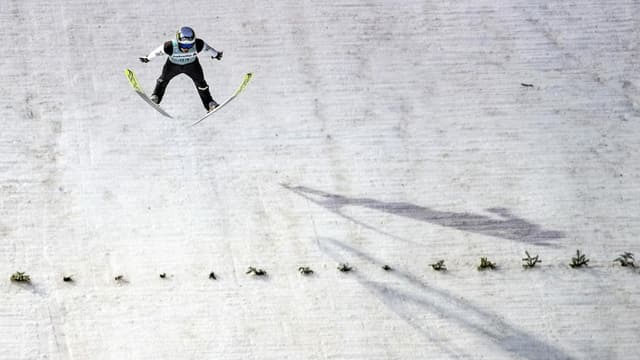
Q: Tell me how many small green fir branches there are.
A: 14